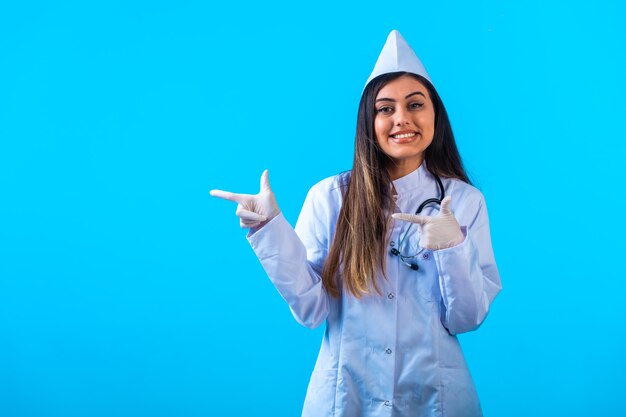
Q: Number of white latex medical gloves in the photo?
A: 2